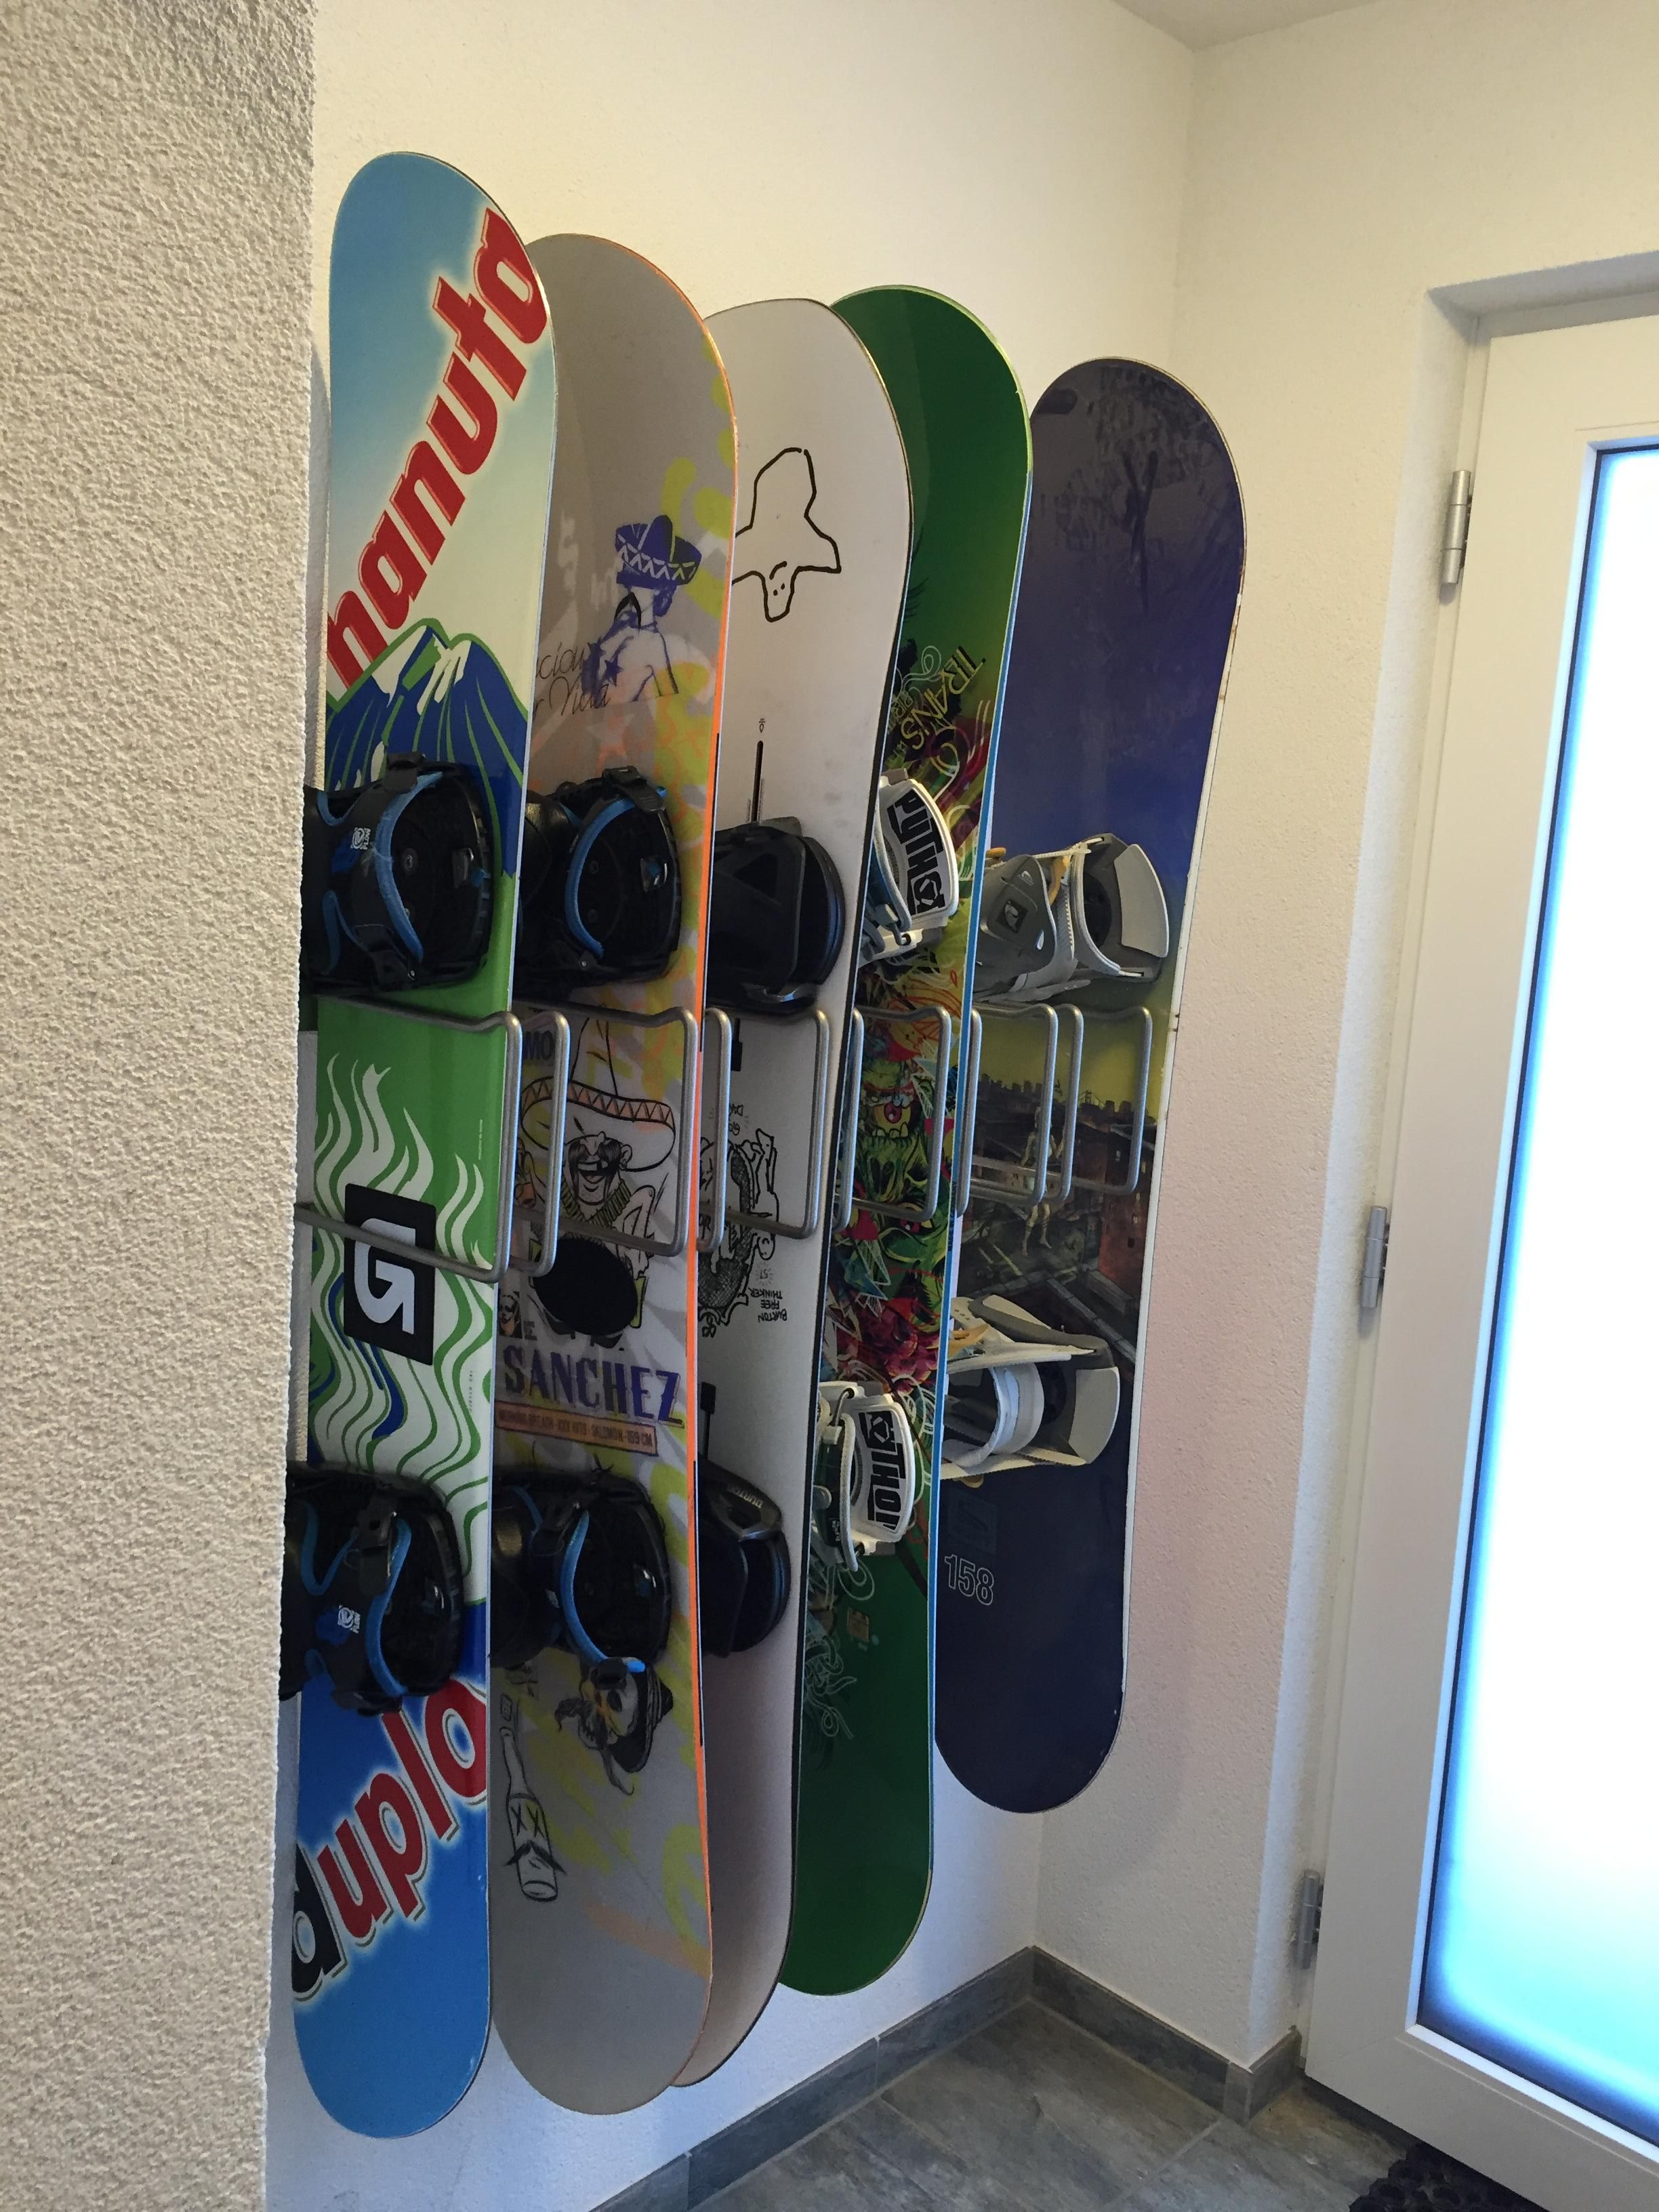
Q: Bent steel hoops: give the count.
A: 11